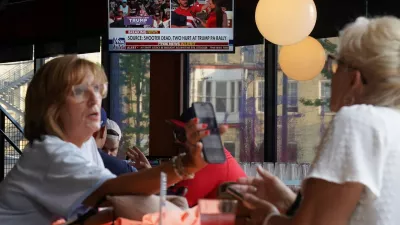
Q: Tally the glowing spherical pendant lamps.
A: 2